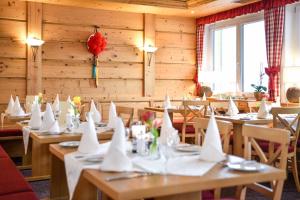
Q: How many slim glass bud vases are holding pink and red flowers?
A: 1